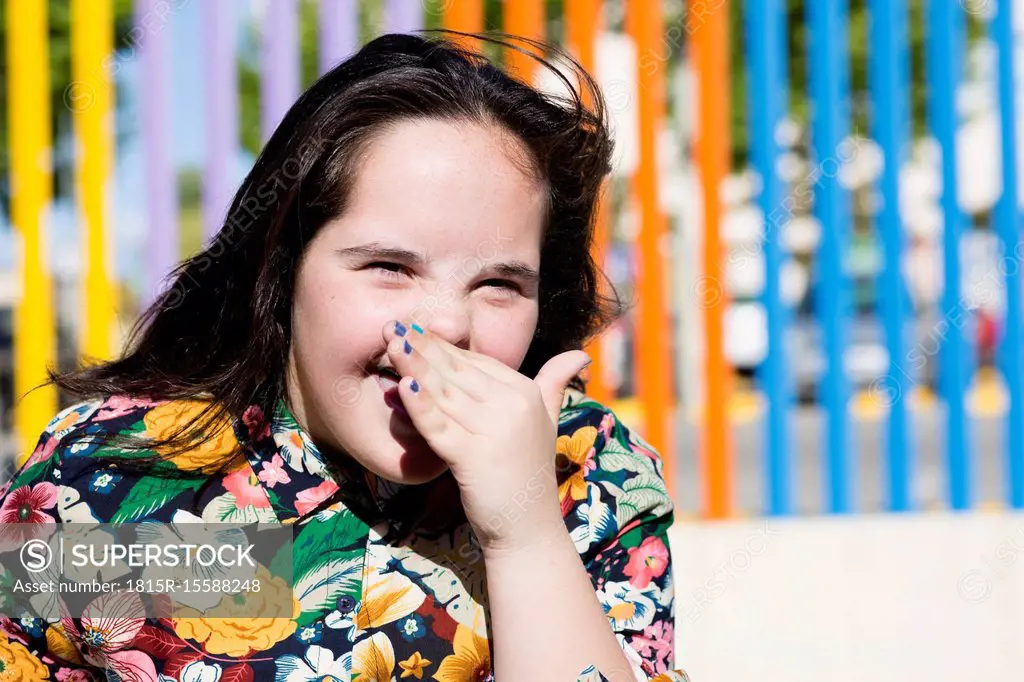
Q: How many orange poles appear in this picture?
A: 5